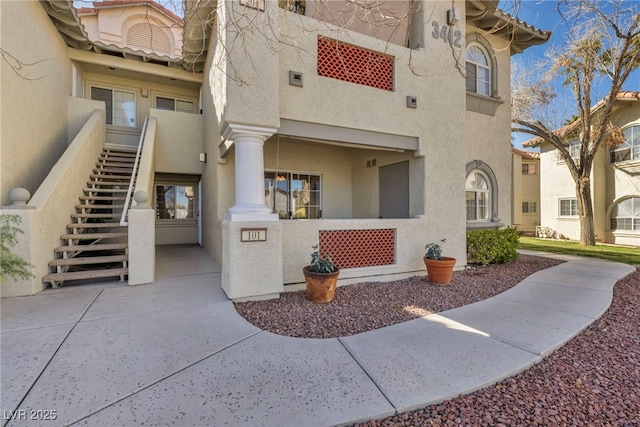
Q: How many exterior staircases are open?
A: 1